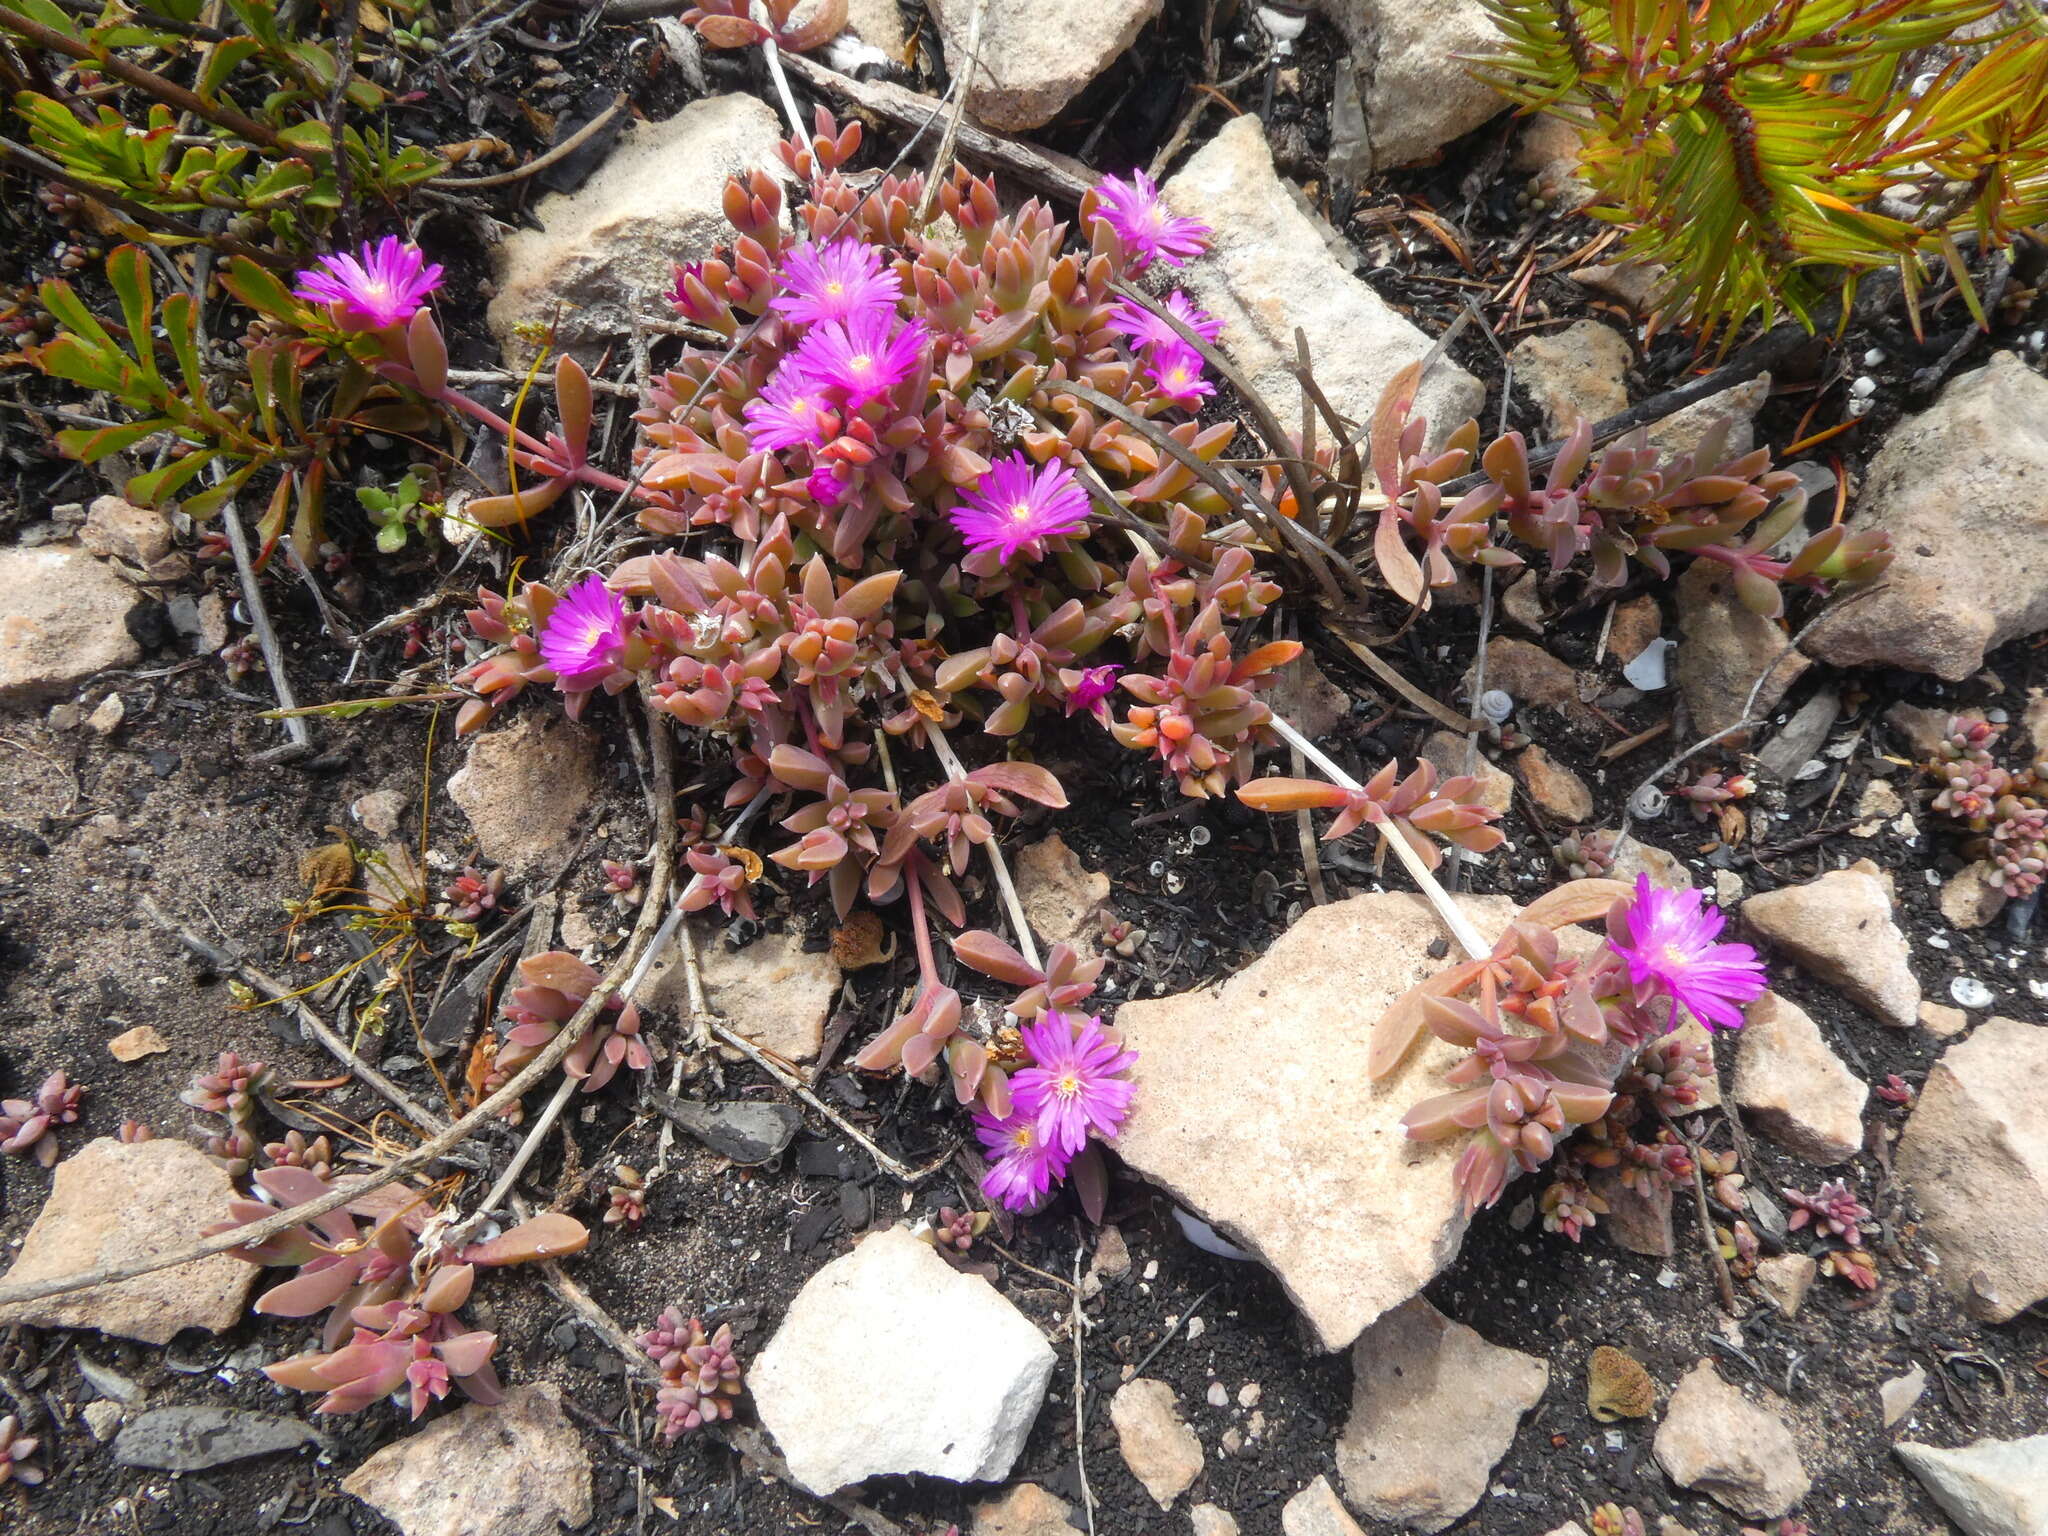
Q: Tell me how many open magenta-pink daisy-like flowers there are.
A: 12